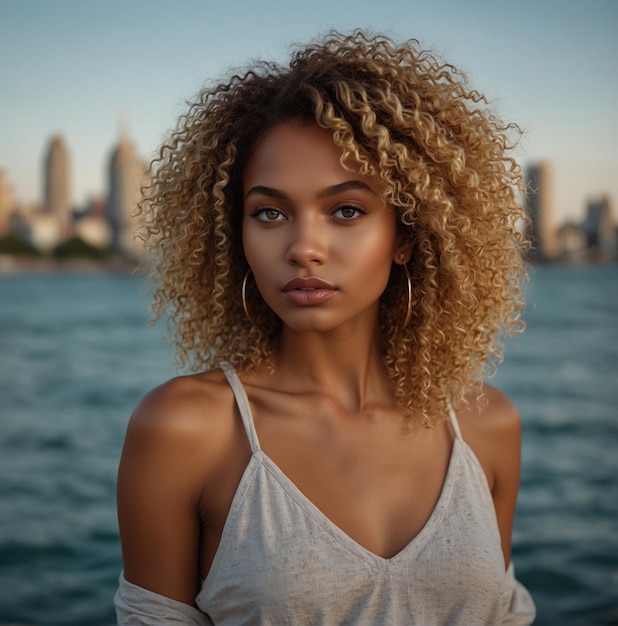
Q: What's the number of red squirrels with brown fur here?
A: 0